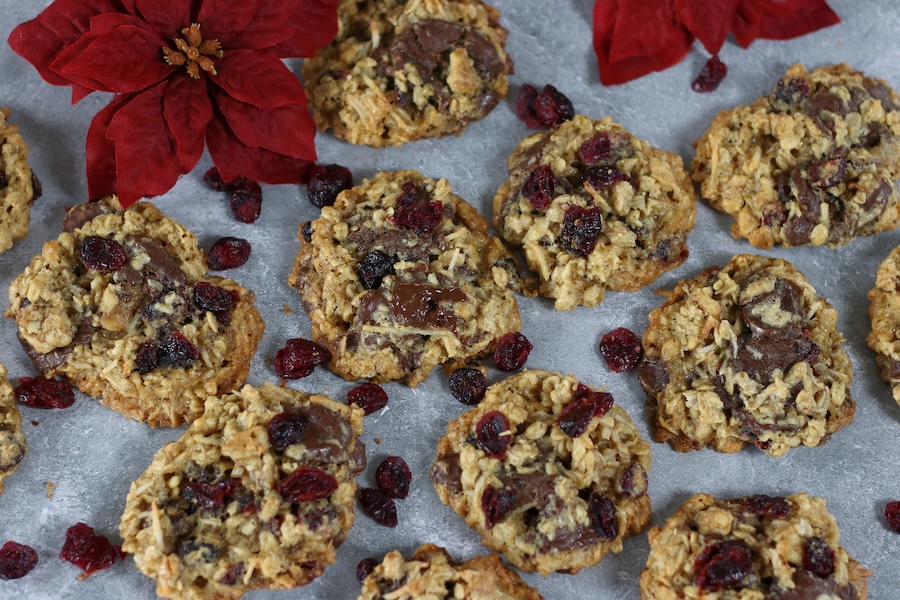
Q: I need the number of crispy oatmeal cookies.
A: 13